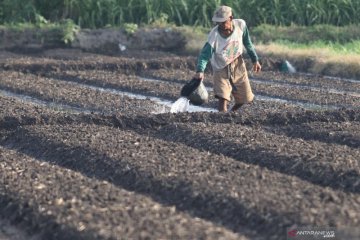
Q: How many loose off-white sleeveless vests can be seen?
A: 1